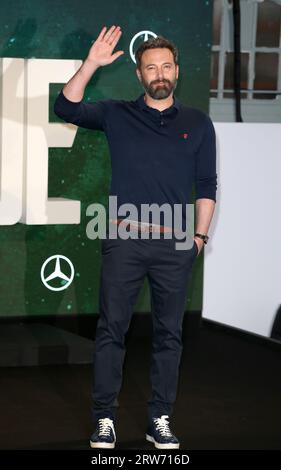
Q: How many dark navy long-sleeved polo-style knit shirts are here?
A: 1